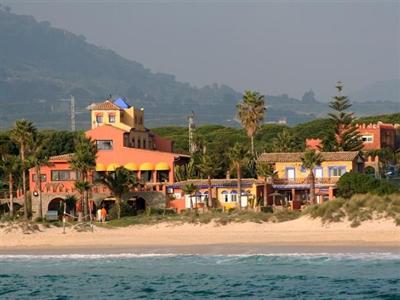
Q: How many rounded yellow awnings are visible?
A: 5